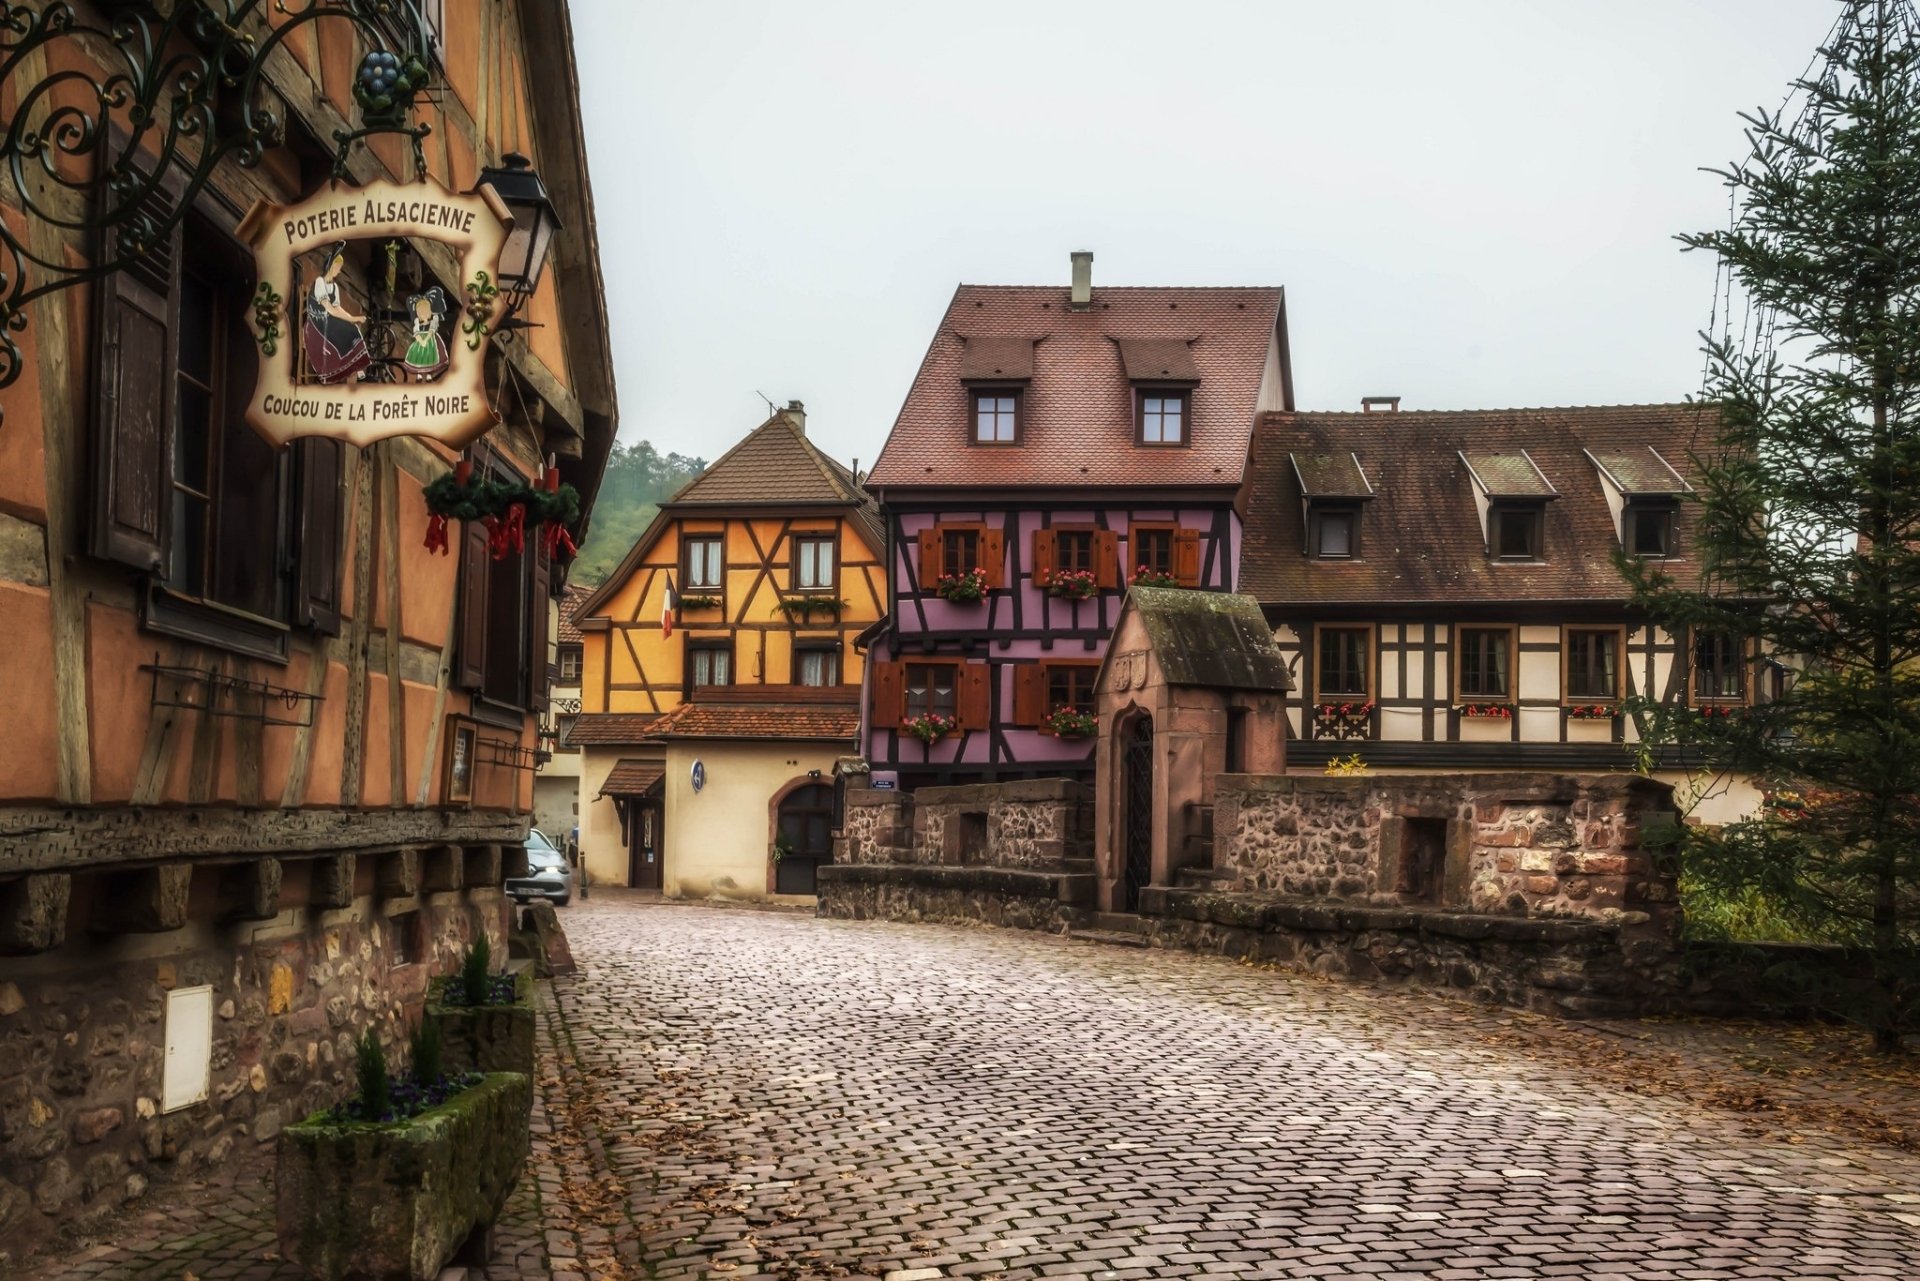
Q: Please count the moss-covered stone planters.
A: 2